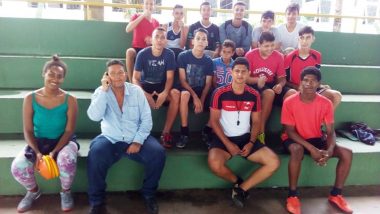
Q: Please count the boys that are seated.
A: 13